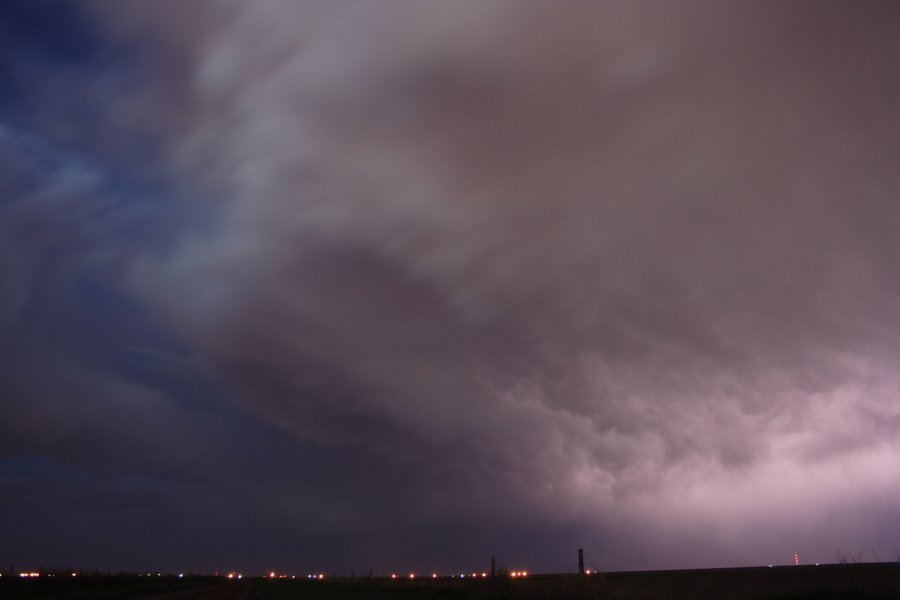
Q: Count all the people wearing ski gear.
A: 0